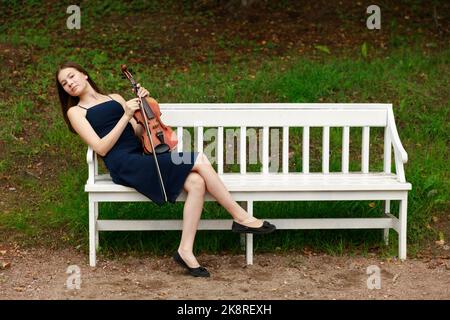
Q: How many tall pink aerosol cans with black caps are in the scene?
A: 0